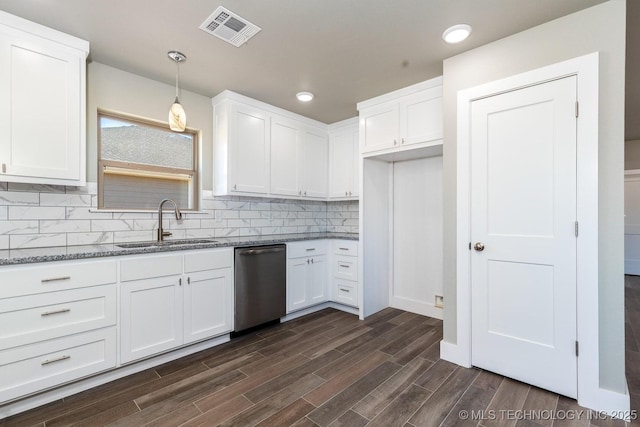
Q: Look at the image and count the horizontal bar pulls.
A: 7